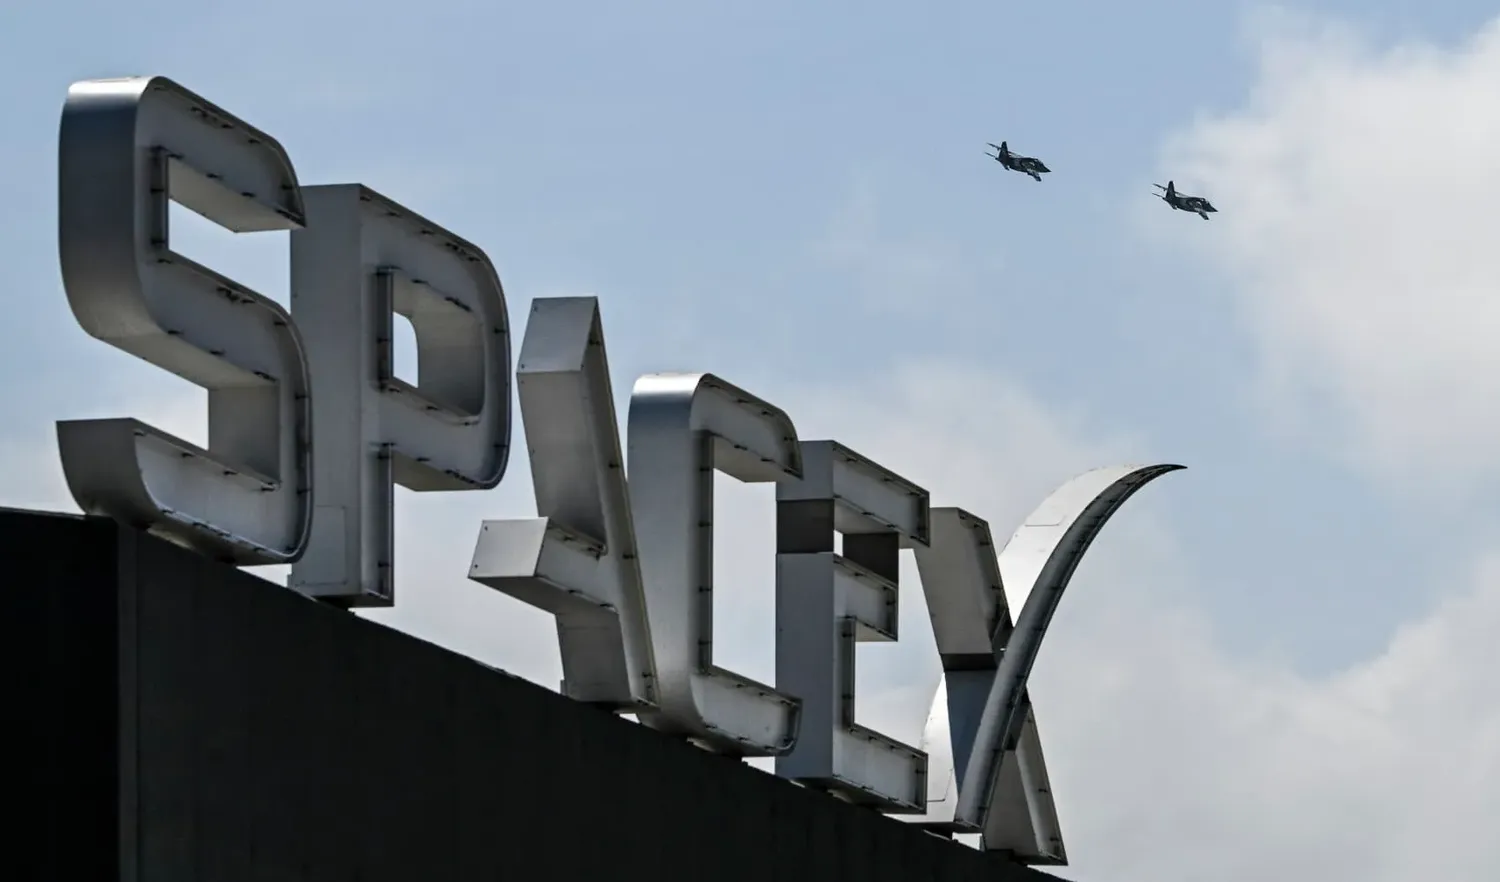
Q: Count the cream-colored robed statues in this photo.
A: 0